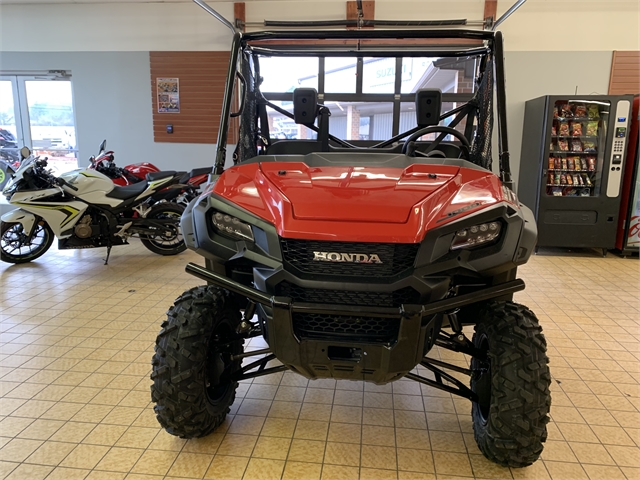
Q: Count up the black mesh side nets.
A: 2